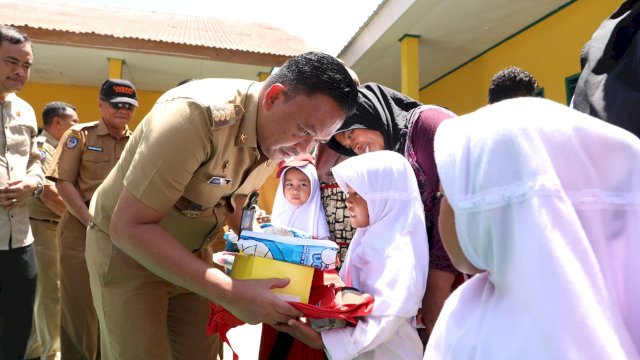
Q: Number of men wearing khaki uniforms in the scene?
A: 3